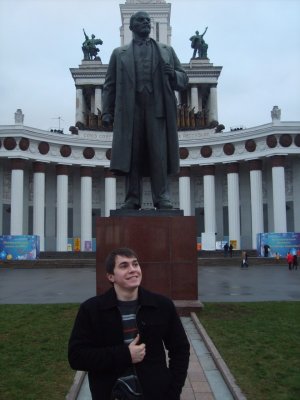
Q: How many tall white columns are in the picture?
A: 10